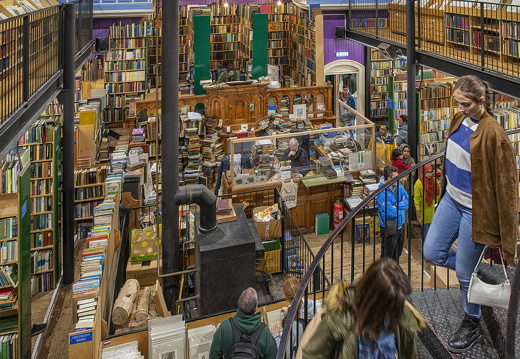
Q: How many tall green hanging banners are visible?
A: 2